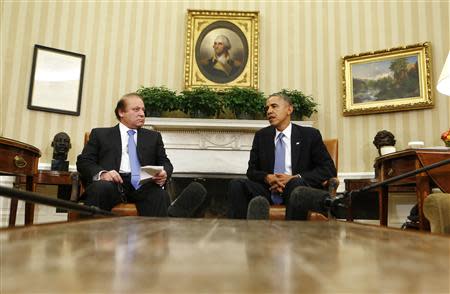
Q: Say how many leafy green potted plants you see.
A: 4